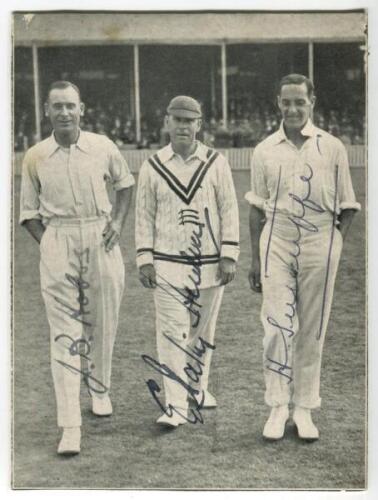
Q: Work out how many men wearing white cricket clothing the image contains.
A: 3